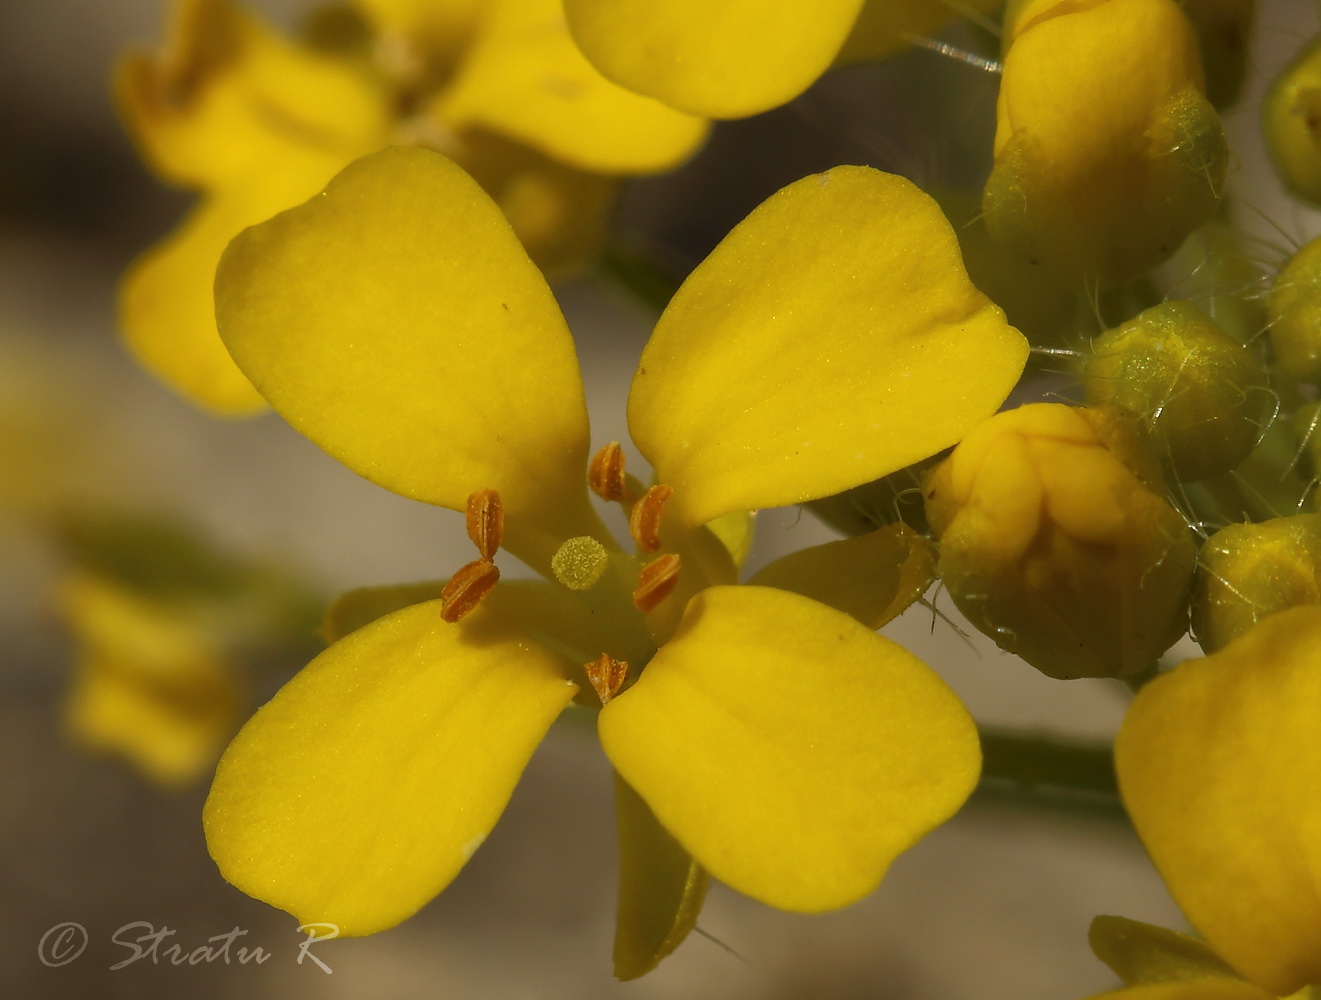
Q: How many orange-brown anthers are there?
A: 6